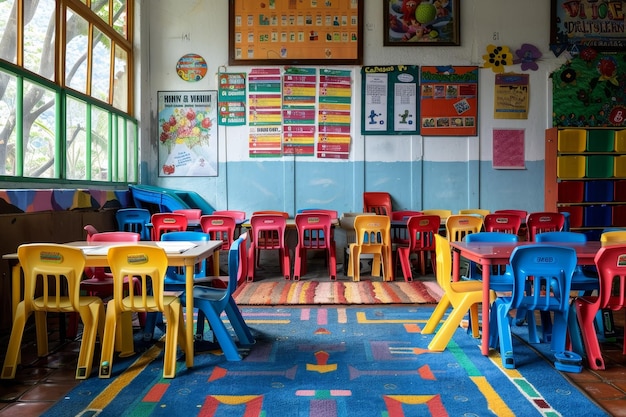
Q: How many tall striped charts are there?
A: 3